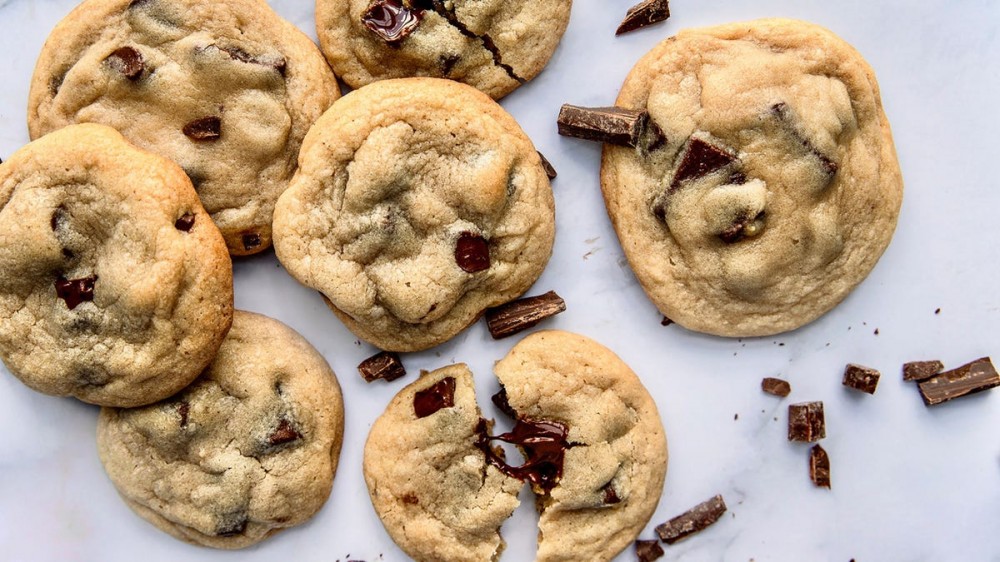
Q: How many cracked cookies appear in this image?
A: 2